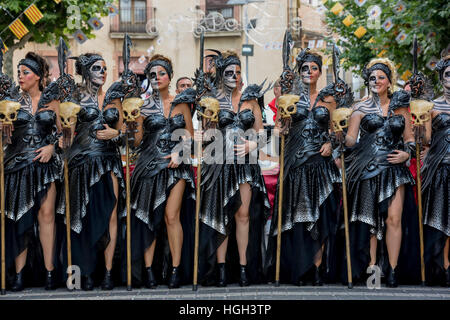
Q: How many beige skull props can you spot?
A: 7